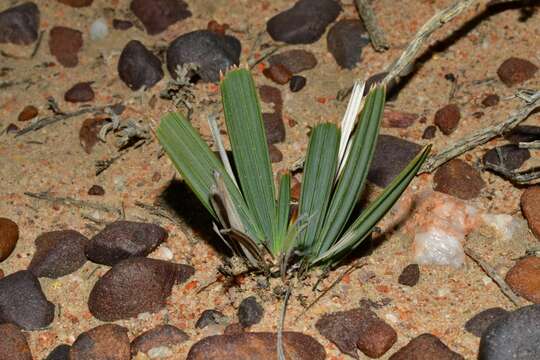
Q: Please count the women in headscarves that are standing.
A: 0